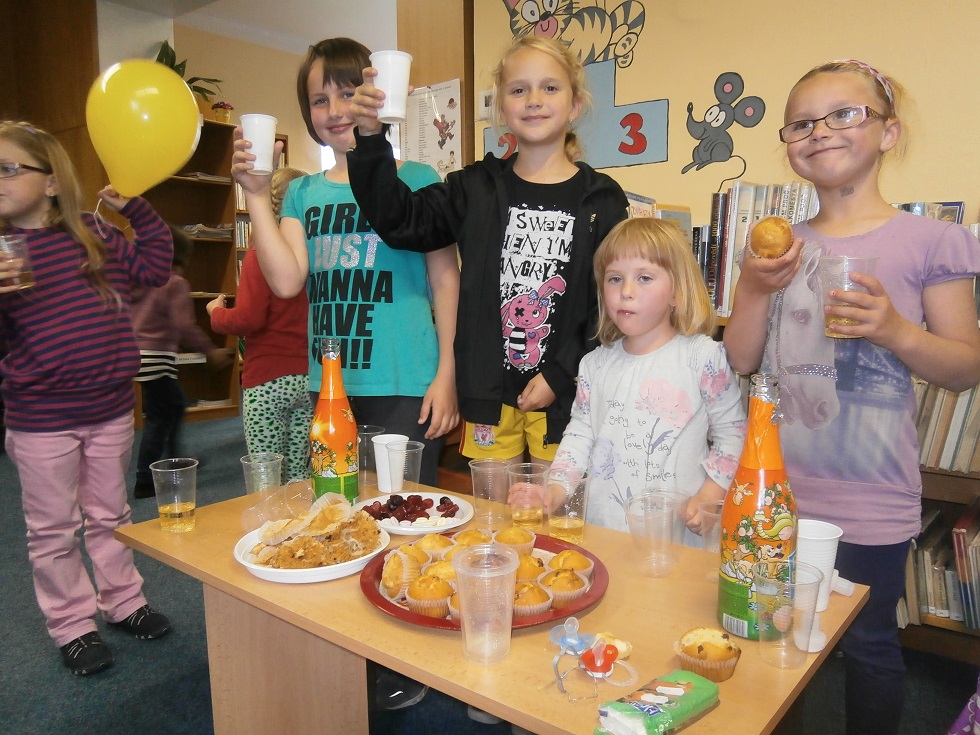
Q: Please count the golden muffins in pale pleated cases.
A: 15